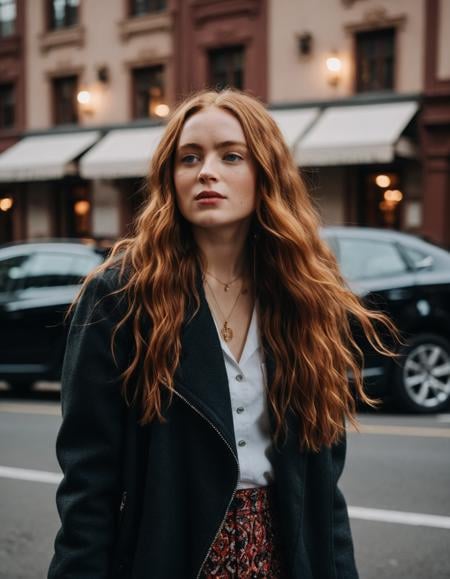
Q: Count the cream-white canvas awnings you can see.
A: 4